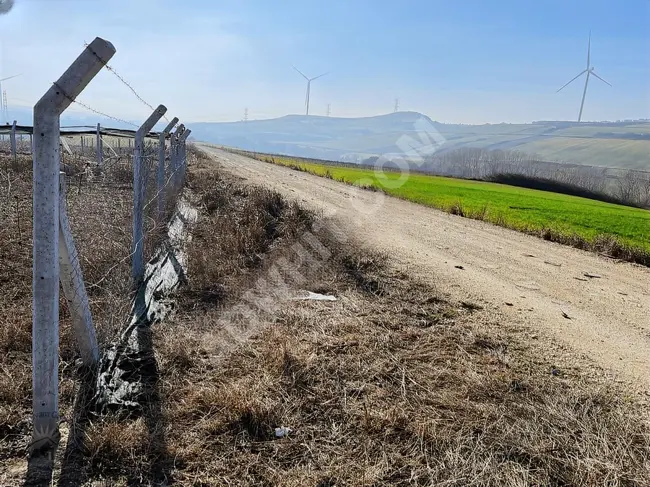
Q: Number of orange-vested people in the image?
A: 0